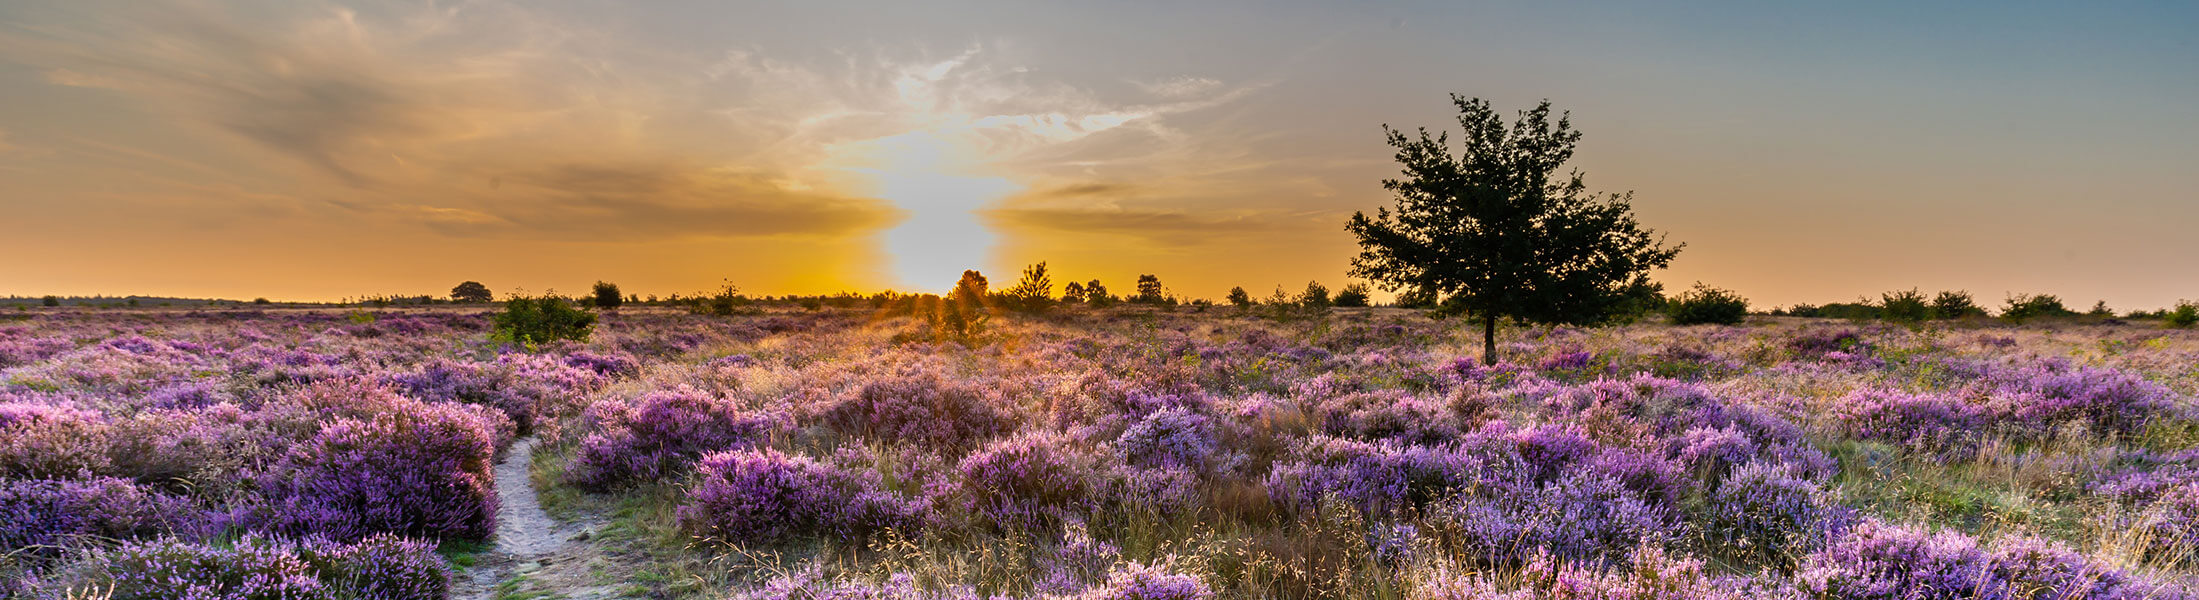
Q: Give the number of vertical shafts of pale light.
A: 1